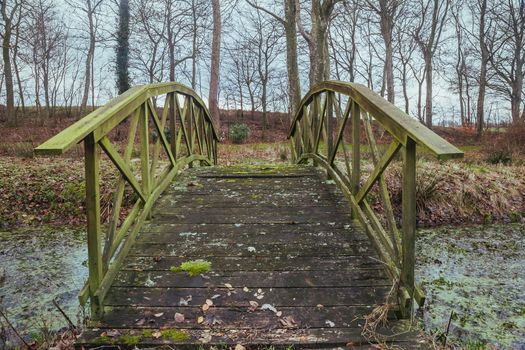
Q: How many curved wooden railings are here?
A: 2